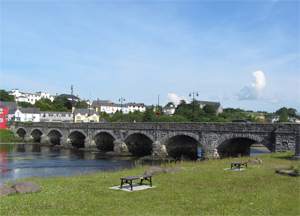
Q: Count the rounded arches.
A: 8